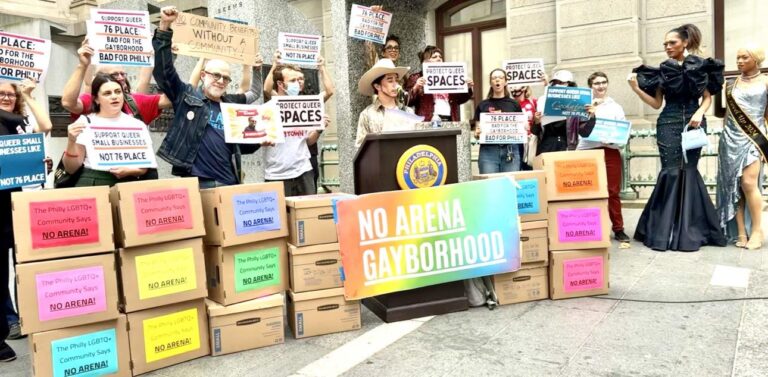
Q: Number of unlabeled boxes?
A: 6